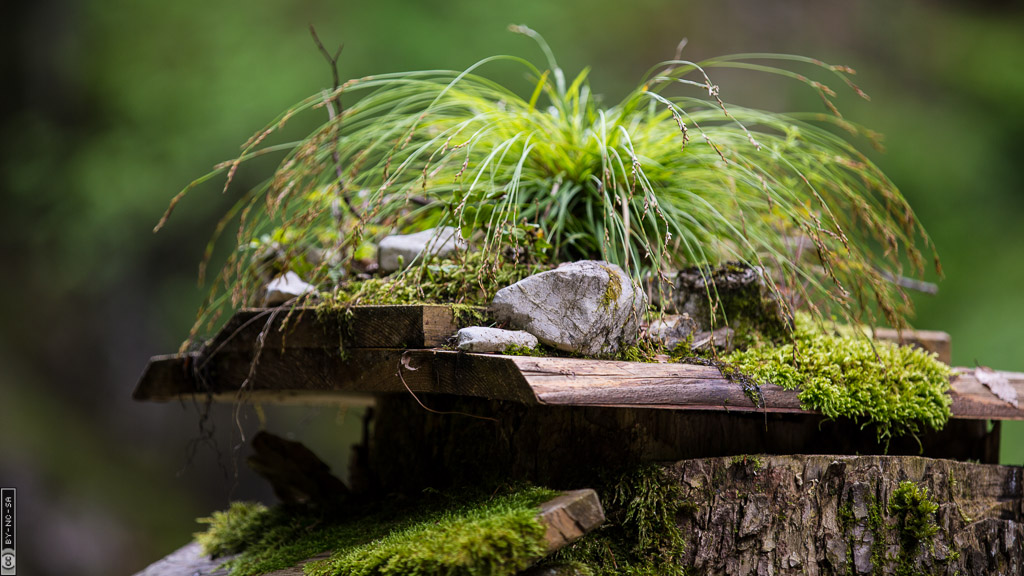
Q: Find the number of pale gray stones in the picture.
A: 4